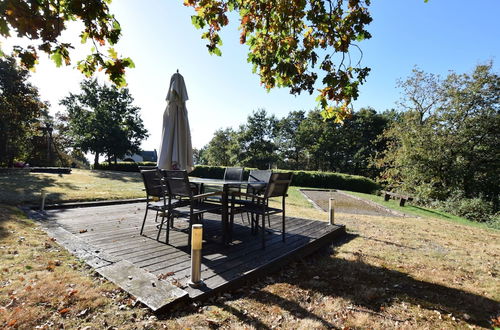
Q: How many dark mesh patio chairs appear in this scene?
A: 6